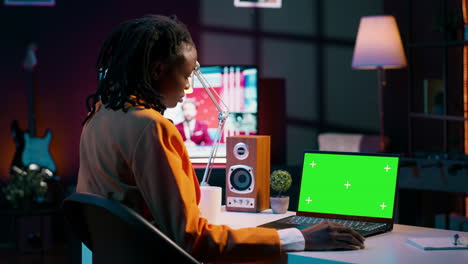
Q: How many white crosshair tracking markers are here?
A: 5